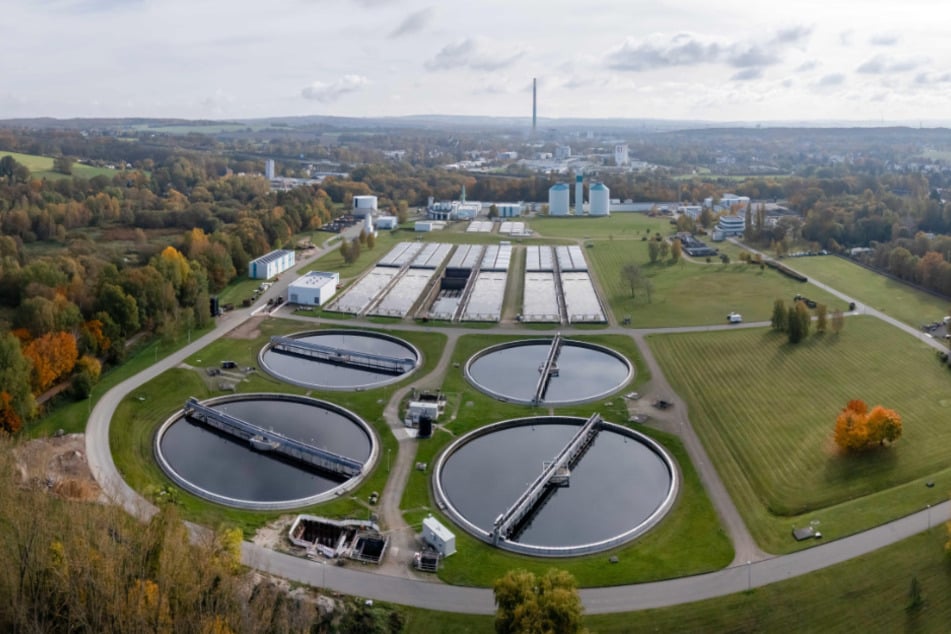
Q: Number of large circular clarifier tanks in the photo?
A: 4